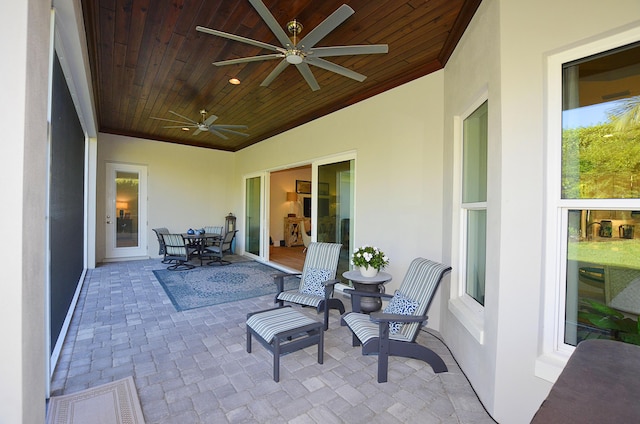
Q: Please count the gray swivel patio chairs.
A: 4